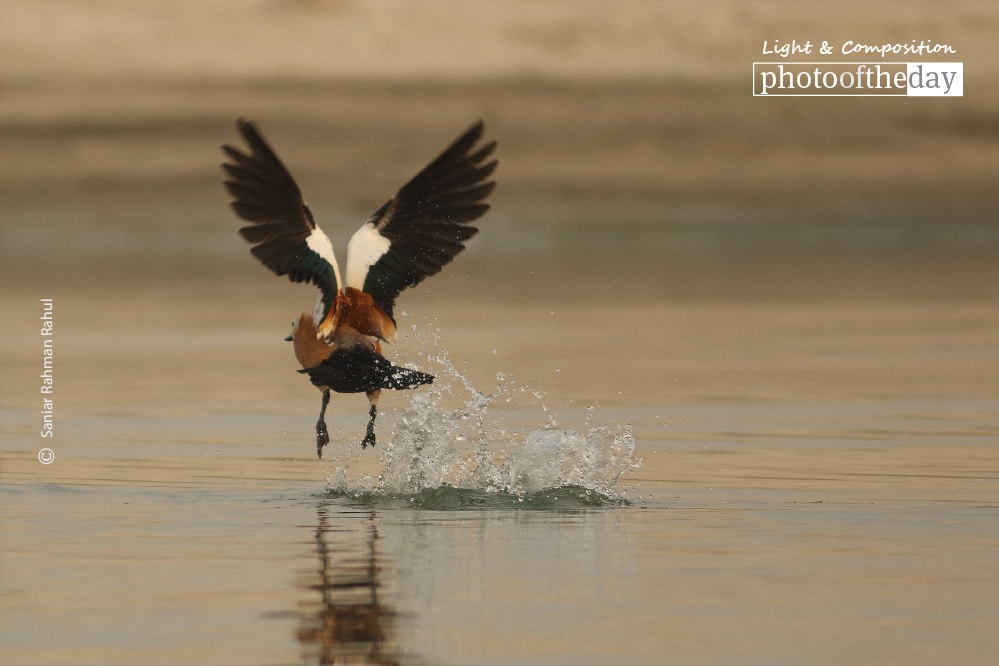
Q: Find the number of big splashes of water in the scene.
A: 1